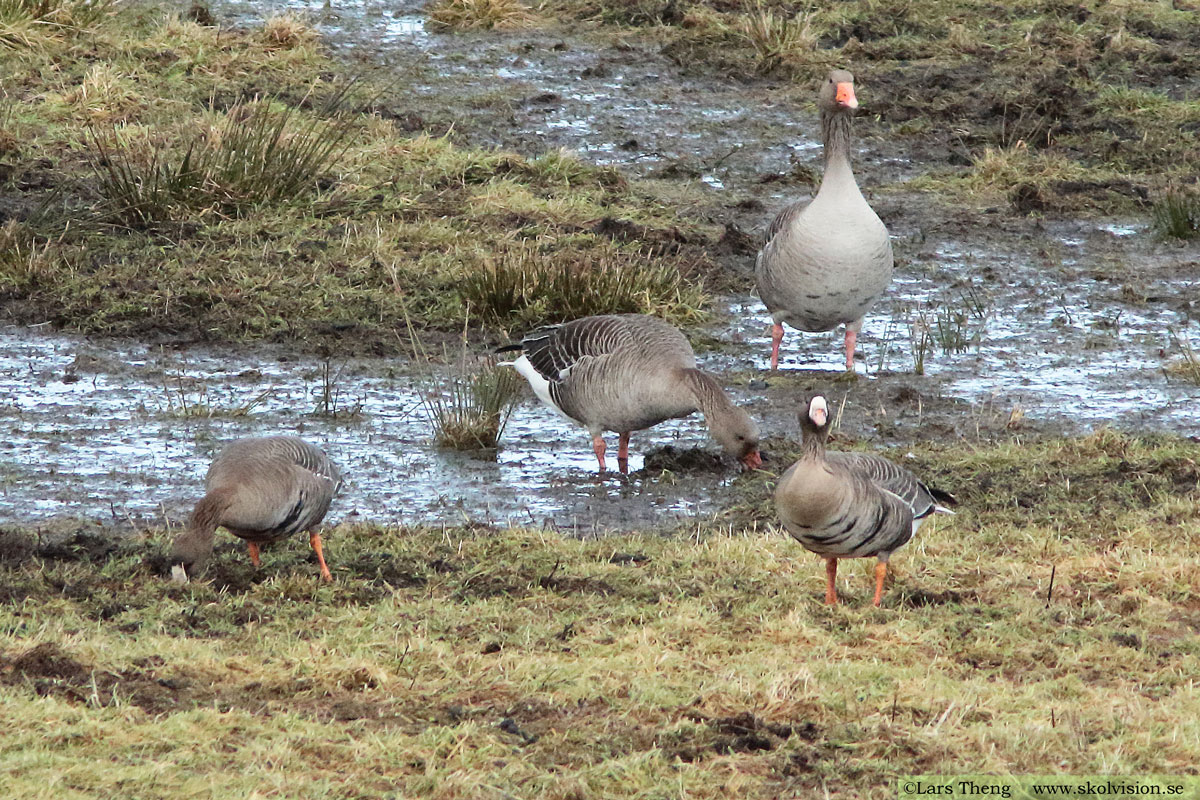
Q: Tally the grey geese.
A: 4